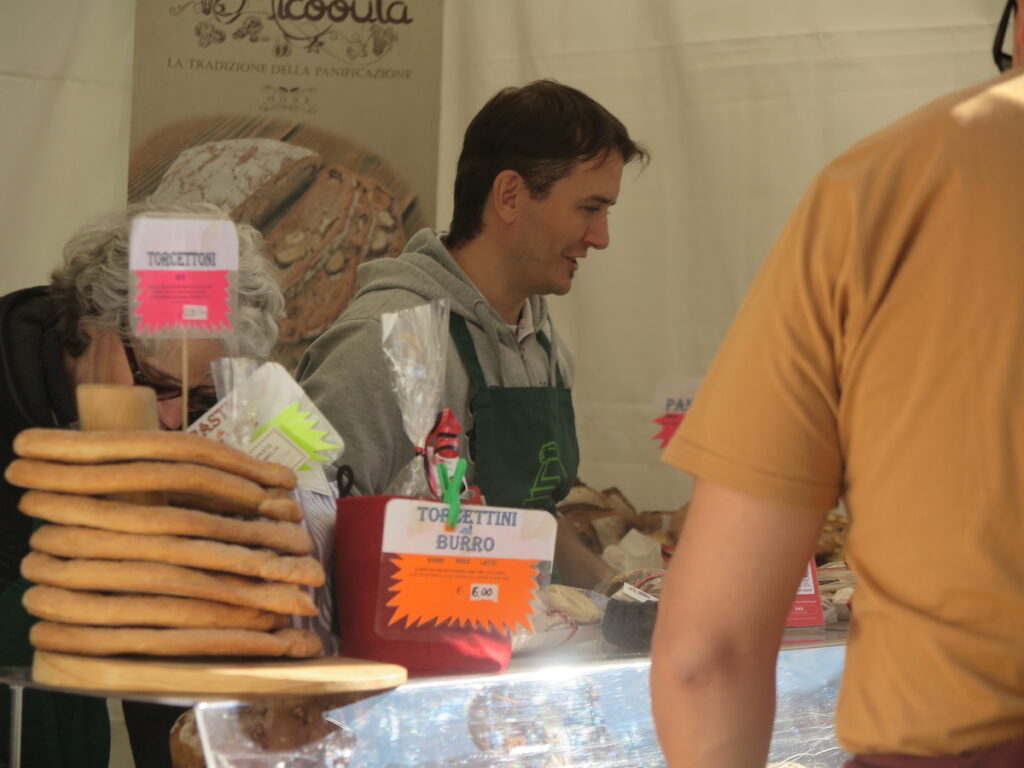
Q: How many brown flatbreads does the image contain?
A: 7